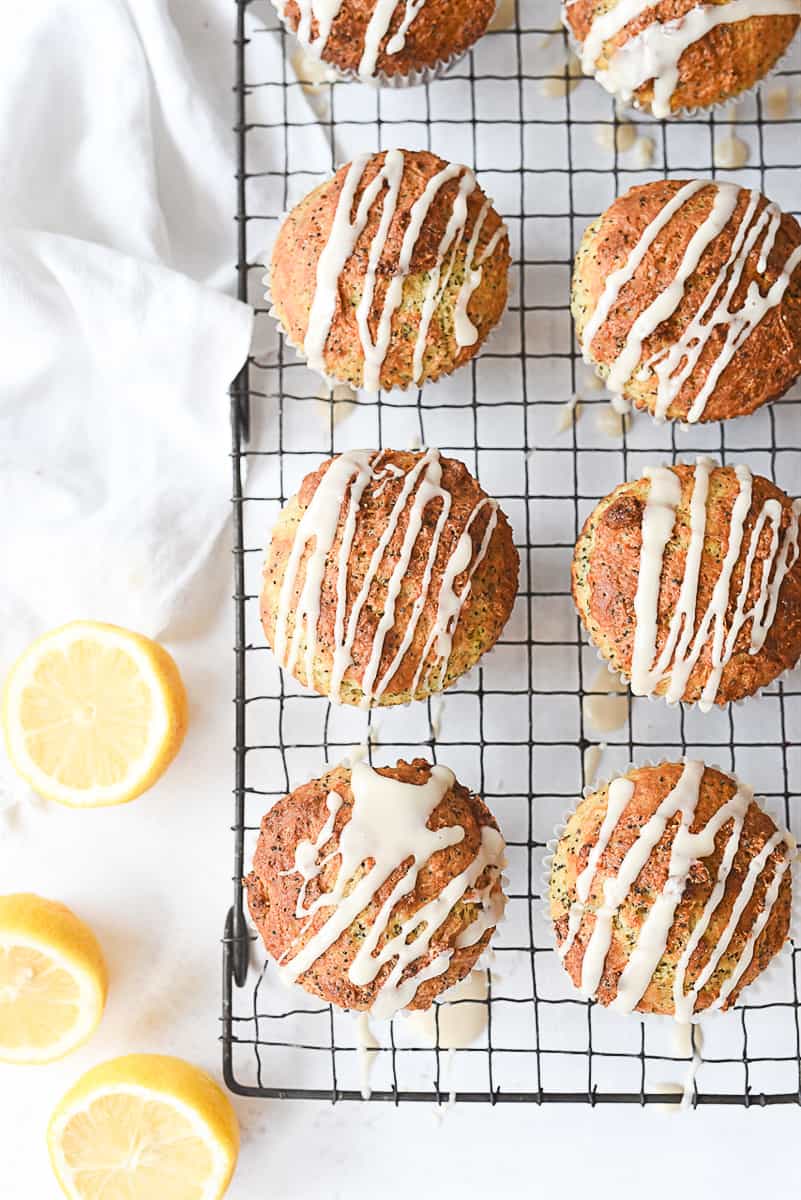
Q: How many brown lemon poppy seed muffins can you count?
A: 8